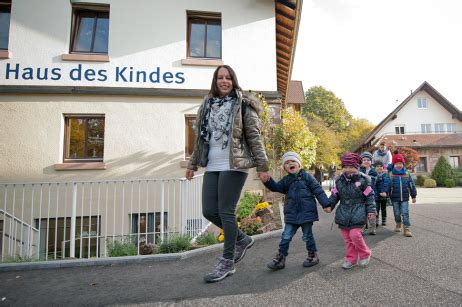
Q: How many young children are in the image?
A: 5